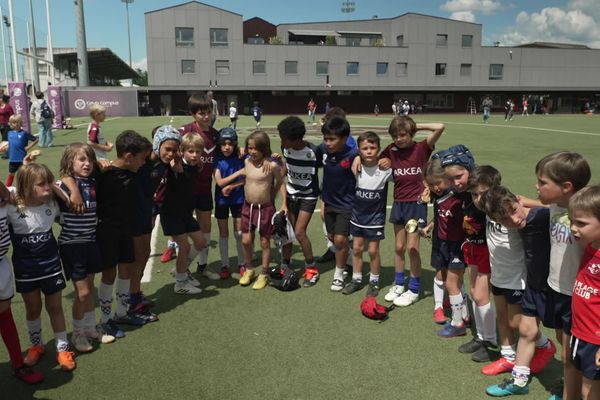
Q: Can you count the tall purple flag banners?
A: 2